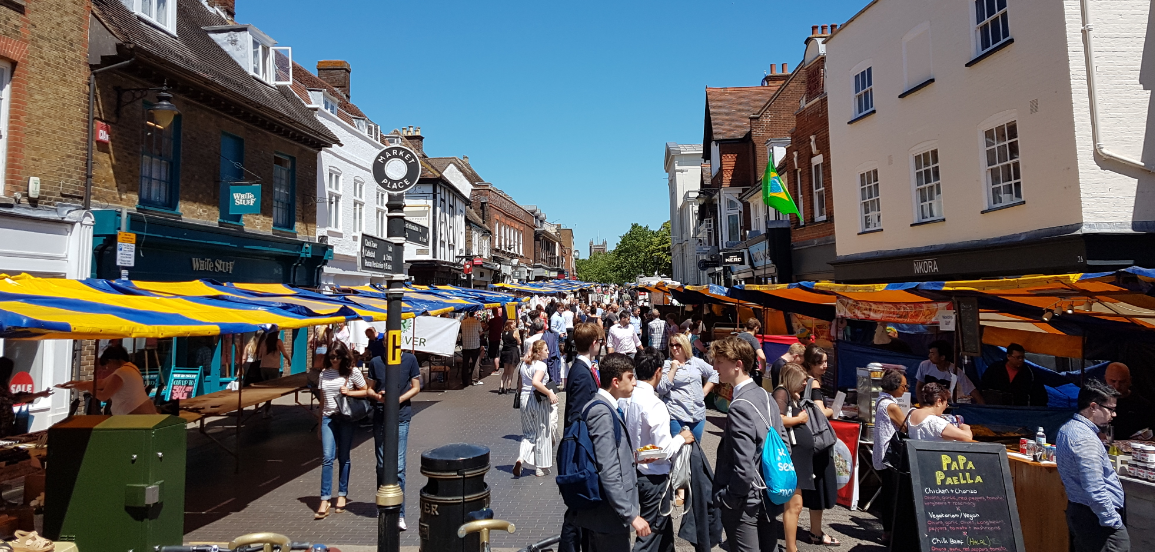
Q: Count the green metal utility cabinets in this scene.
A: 1